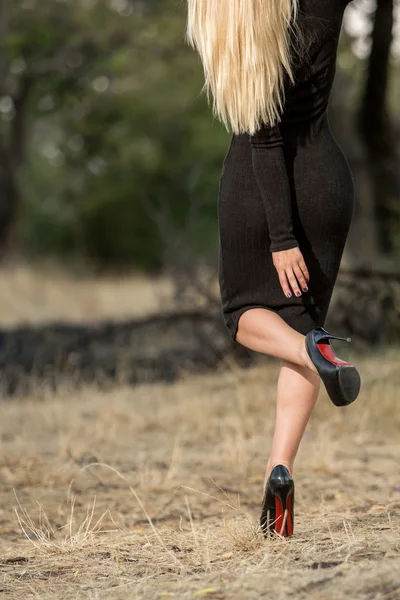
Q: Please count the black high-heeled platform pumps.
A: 2